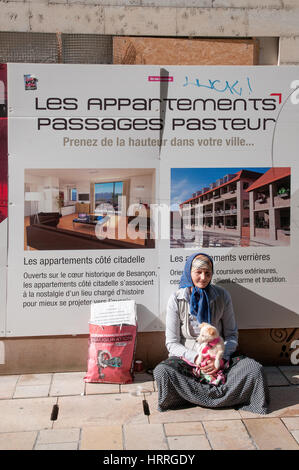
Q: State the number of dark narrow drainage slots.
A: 2